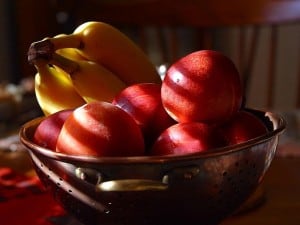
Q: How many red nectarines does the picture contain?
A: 6